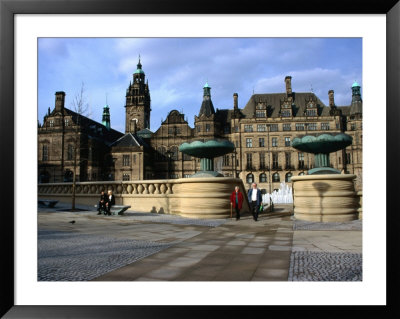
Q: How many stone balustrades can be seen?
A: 1